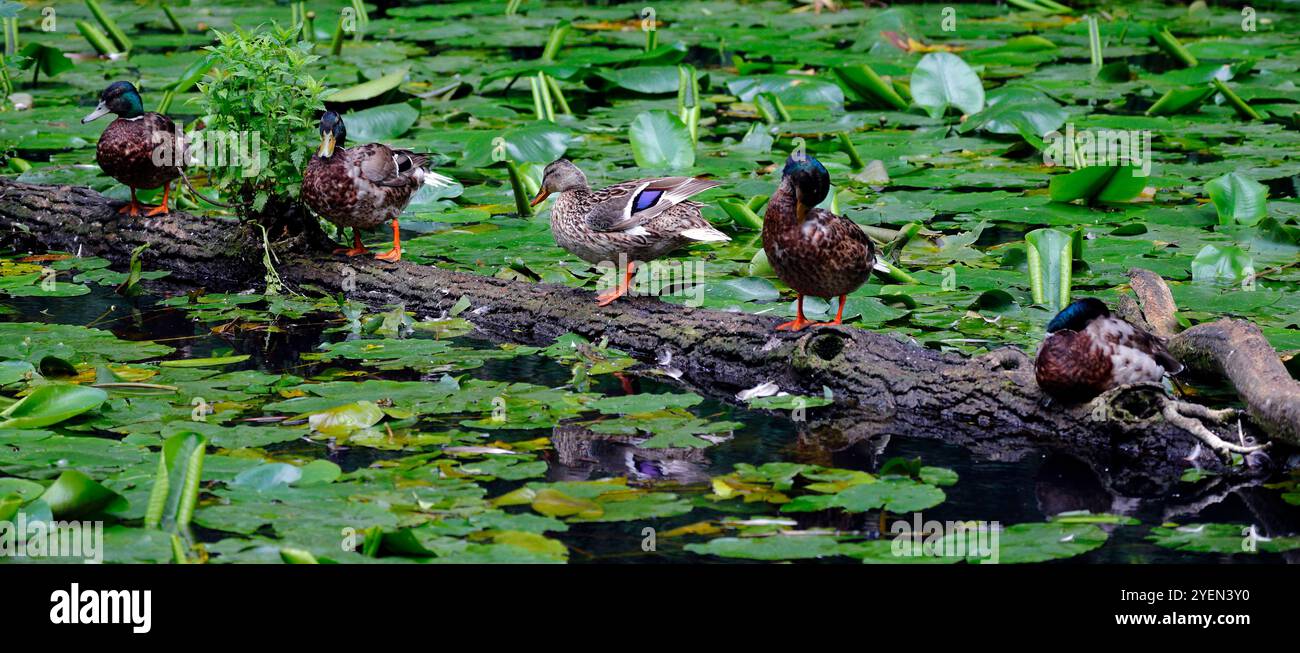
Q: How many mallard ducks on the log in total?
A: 5